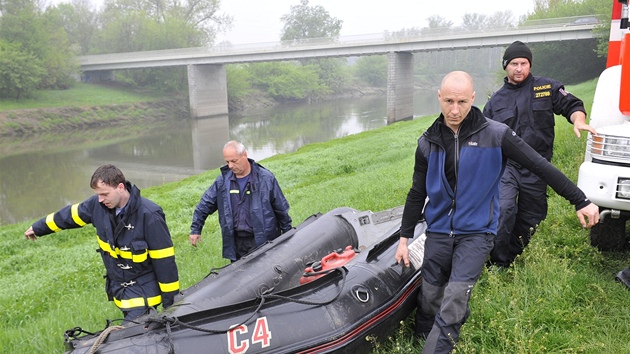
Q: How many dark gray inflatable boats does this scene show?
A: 1